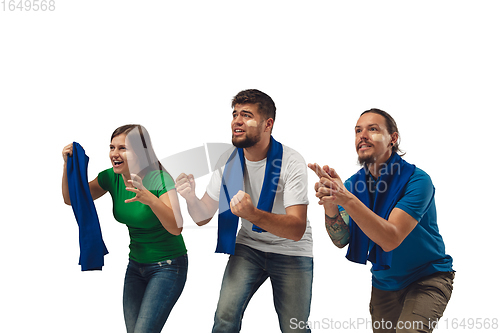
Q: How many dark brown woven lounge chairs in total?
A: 0